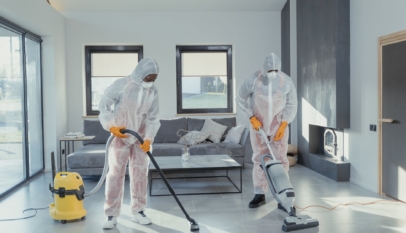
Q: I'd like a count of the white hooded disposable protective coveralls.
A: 2